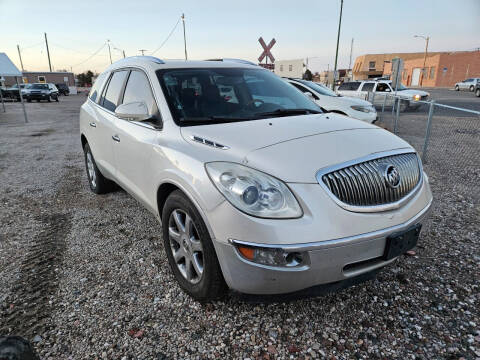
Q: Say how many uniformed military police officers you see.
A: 0